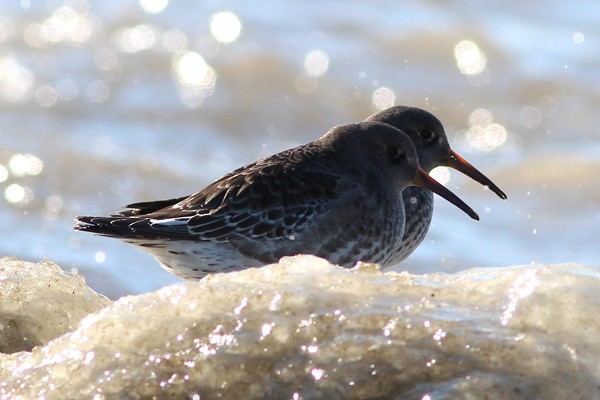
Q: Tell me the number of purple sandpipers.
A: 2